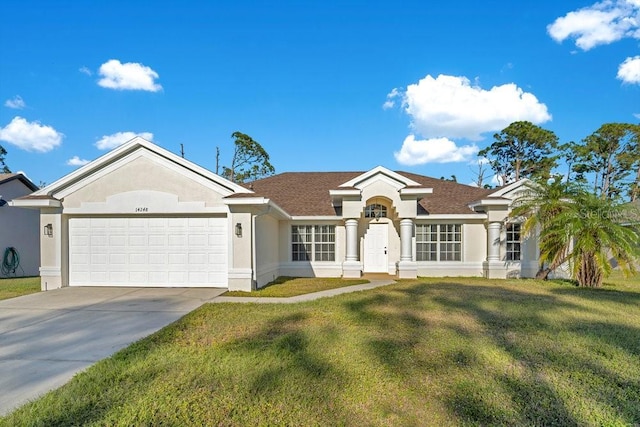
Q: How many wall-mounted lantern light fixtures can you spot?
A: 2